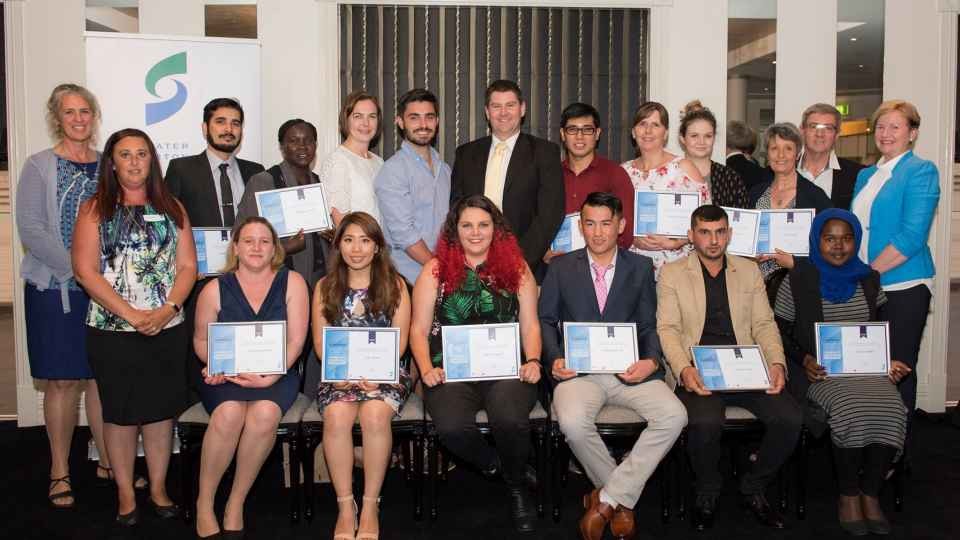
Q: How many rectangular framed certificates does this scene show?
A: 12